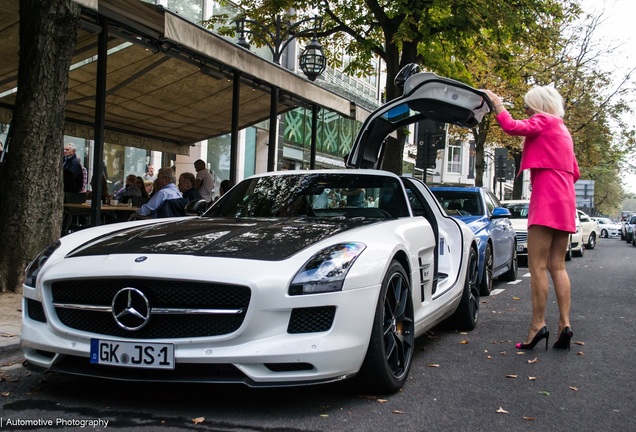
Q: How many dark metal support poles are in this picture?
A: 4